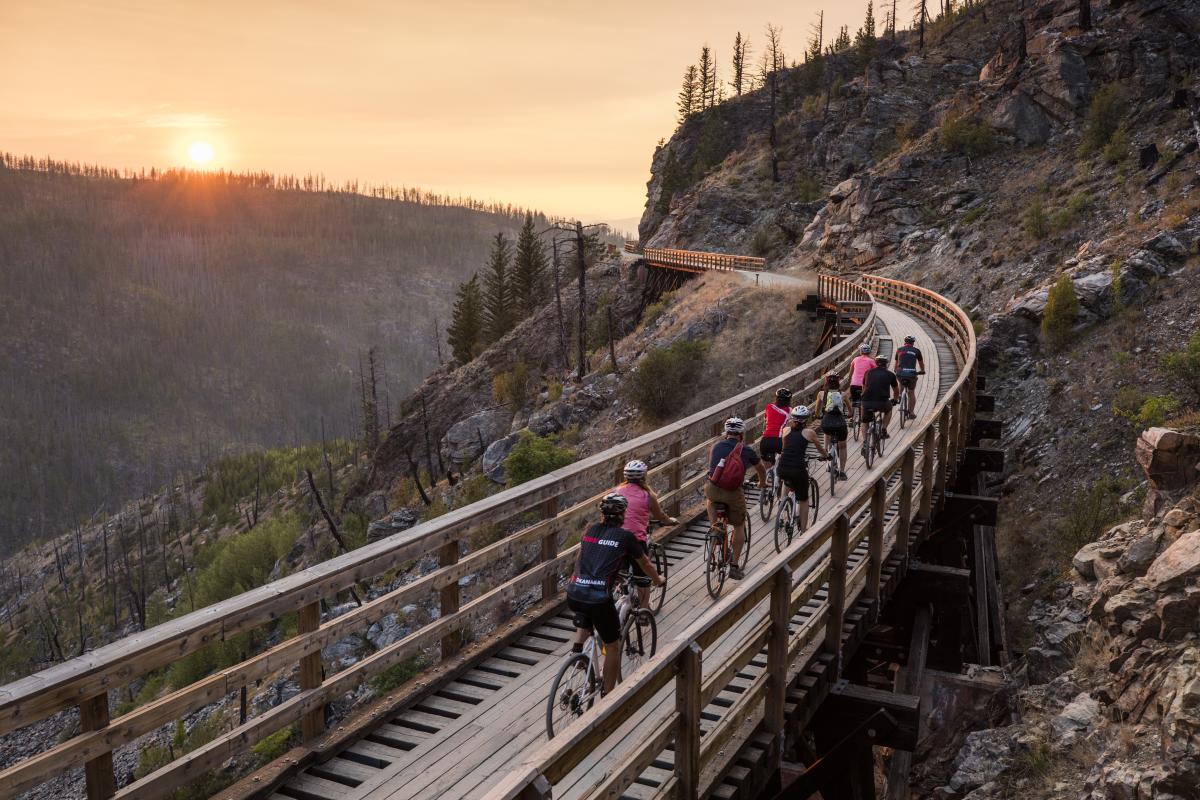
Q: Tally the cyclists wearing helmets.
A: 9